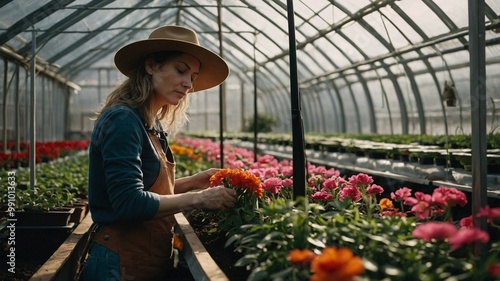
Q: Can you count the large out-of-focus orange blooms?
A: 2